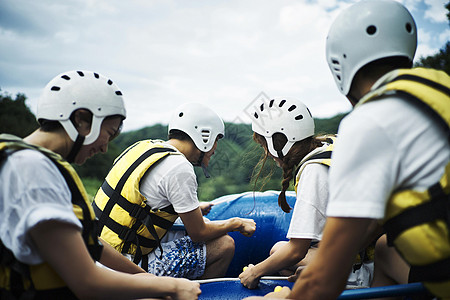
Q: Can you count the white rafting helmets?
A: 4